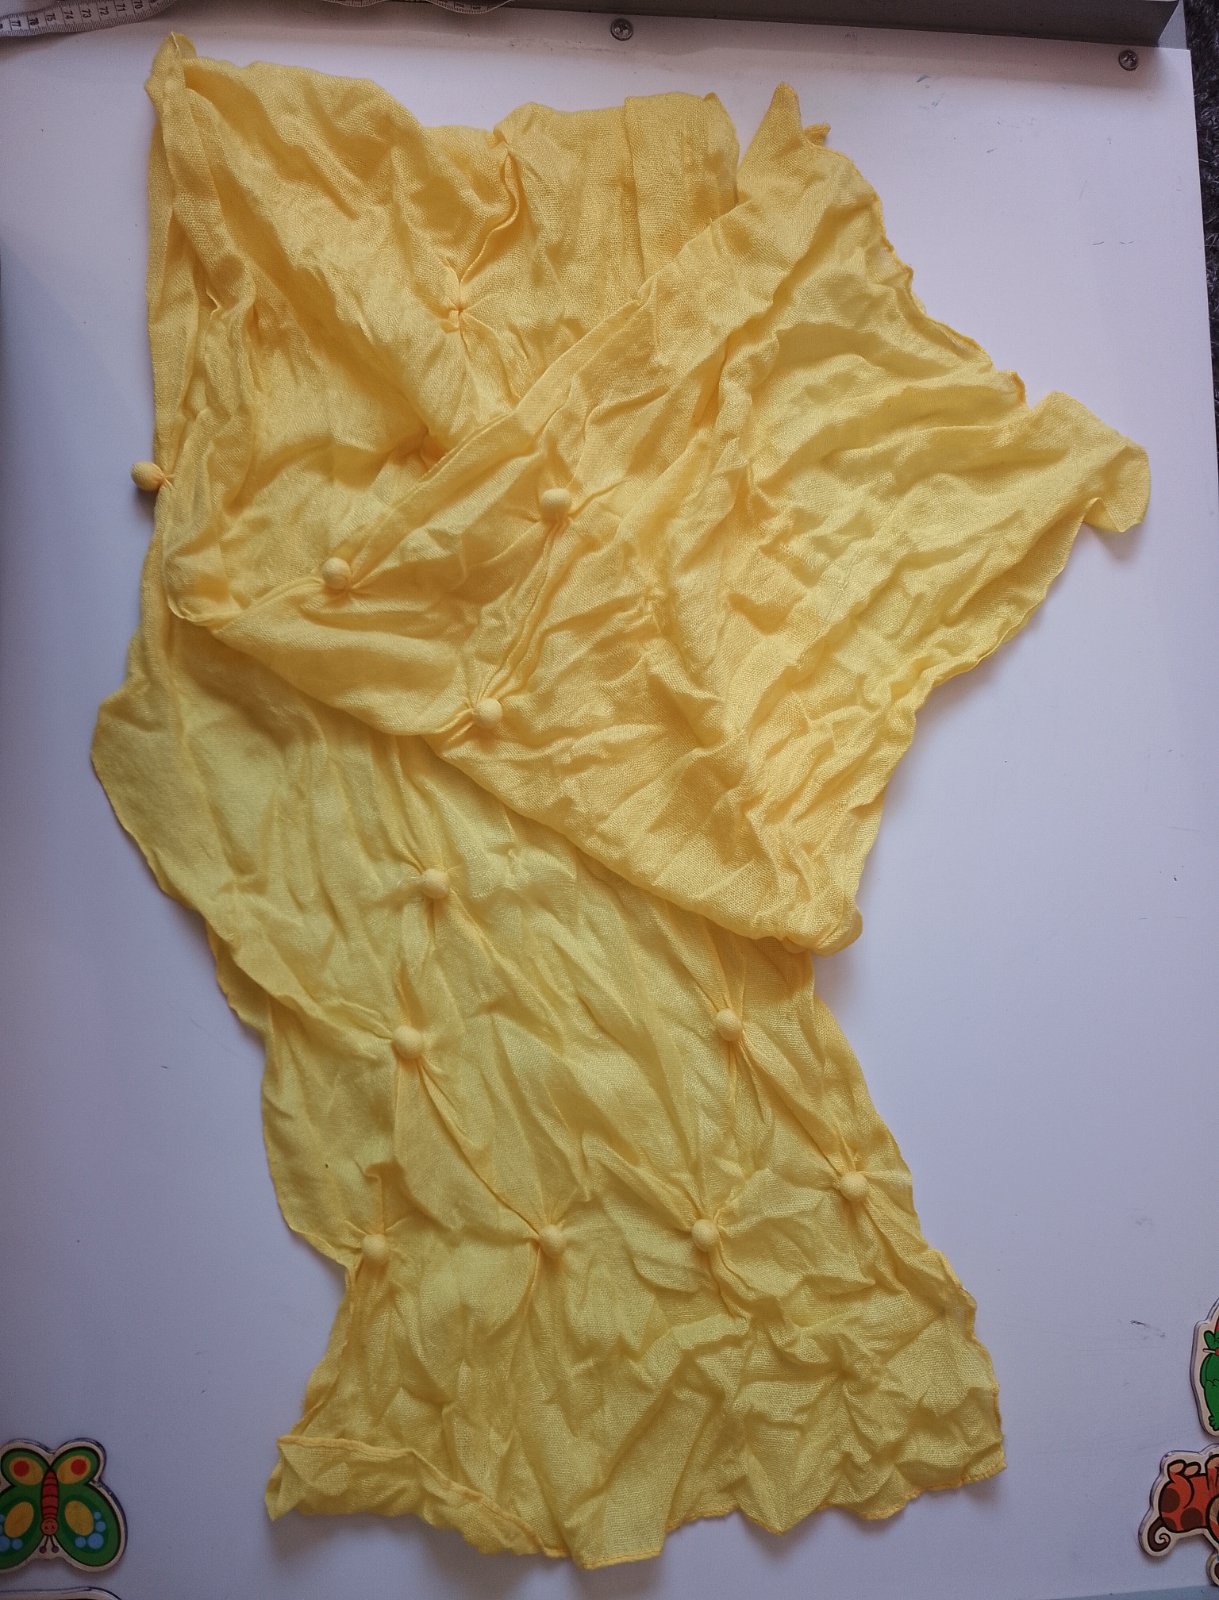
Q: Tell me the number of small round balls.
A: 11